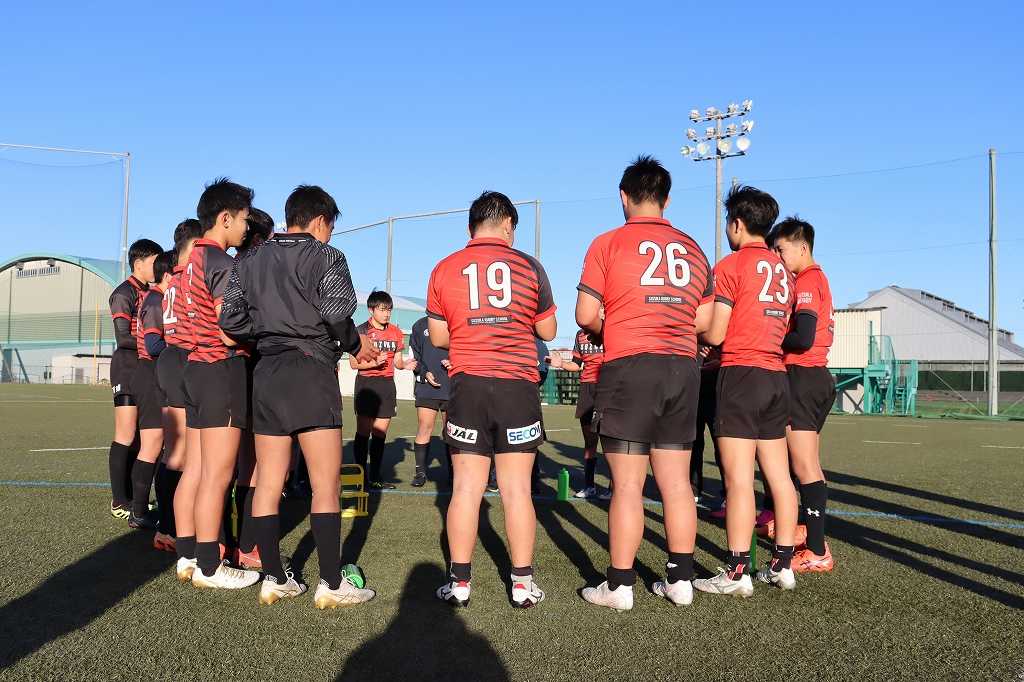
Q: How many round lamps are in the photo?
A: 12